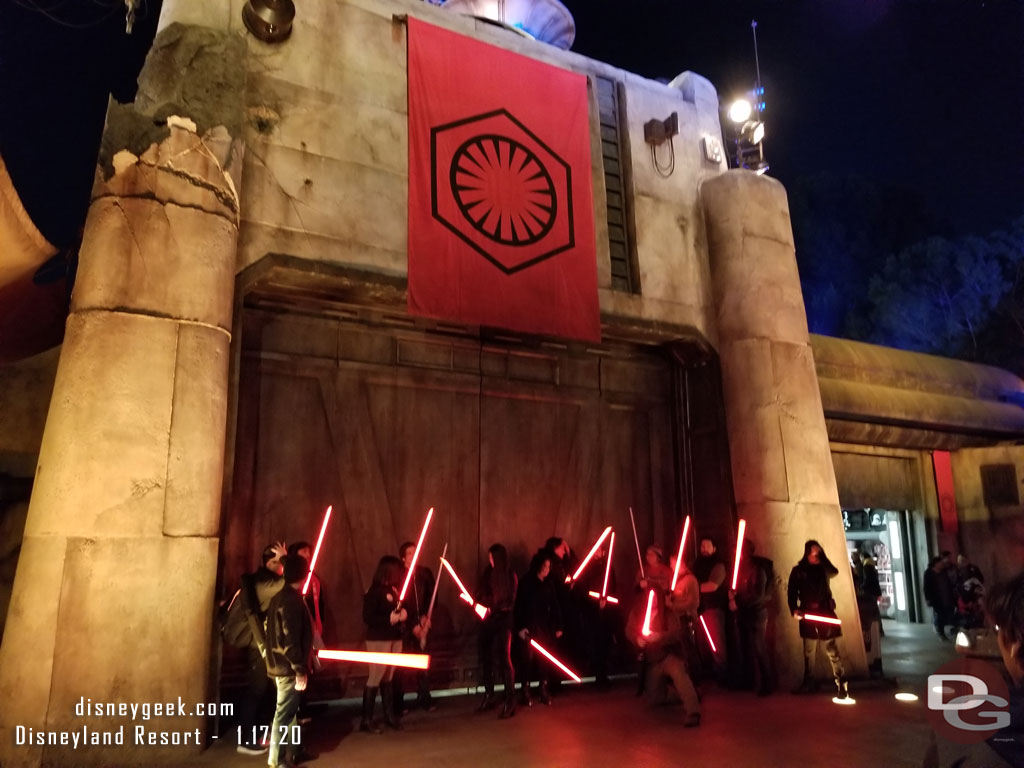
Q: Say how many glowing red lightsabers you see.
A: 12